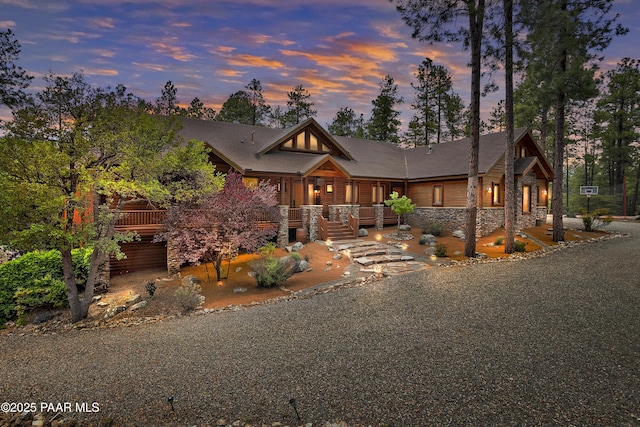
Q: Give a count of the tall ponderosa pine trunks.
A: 3